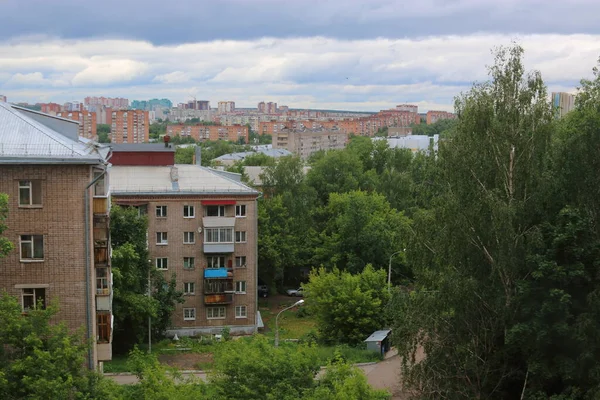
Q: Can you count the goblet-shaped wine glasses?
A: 0